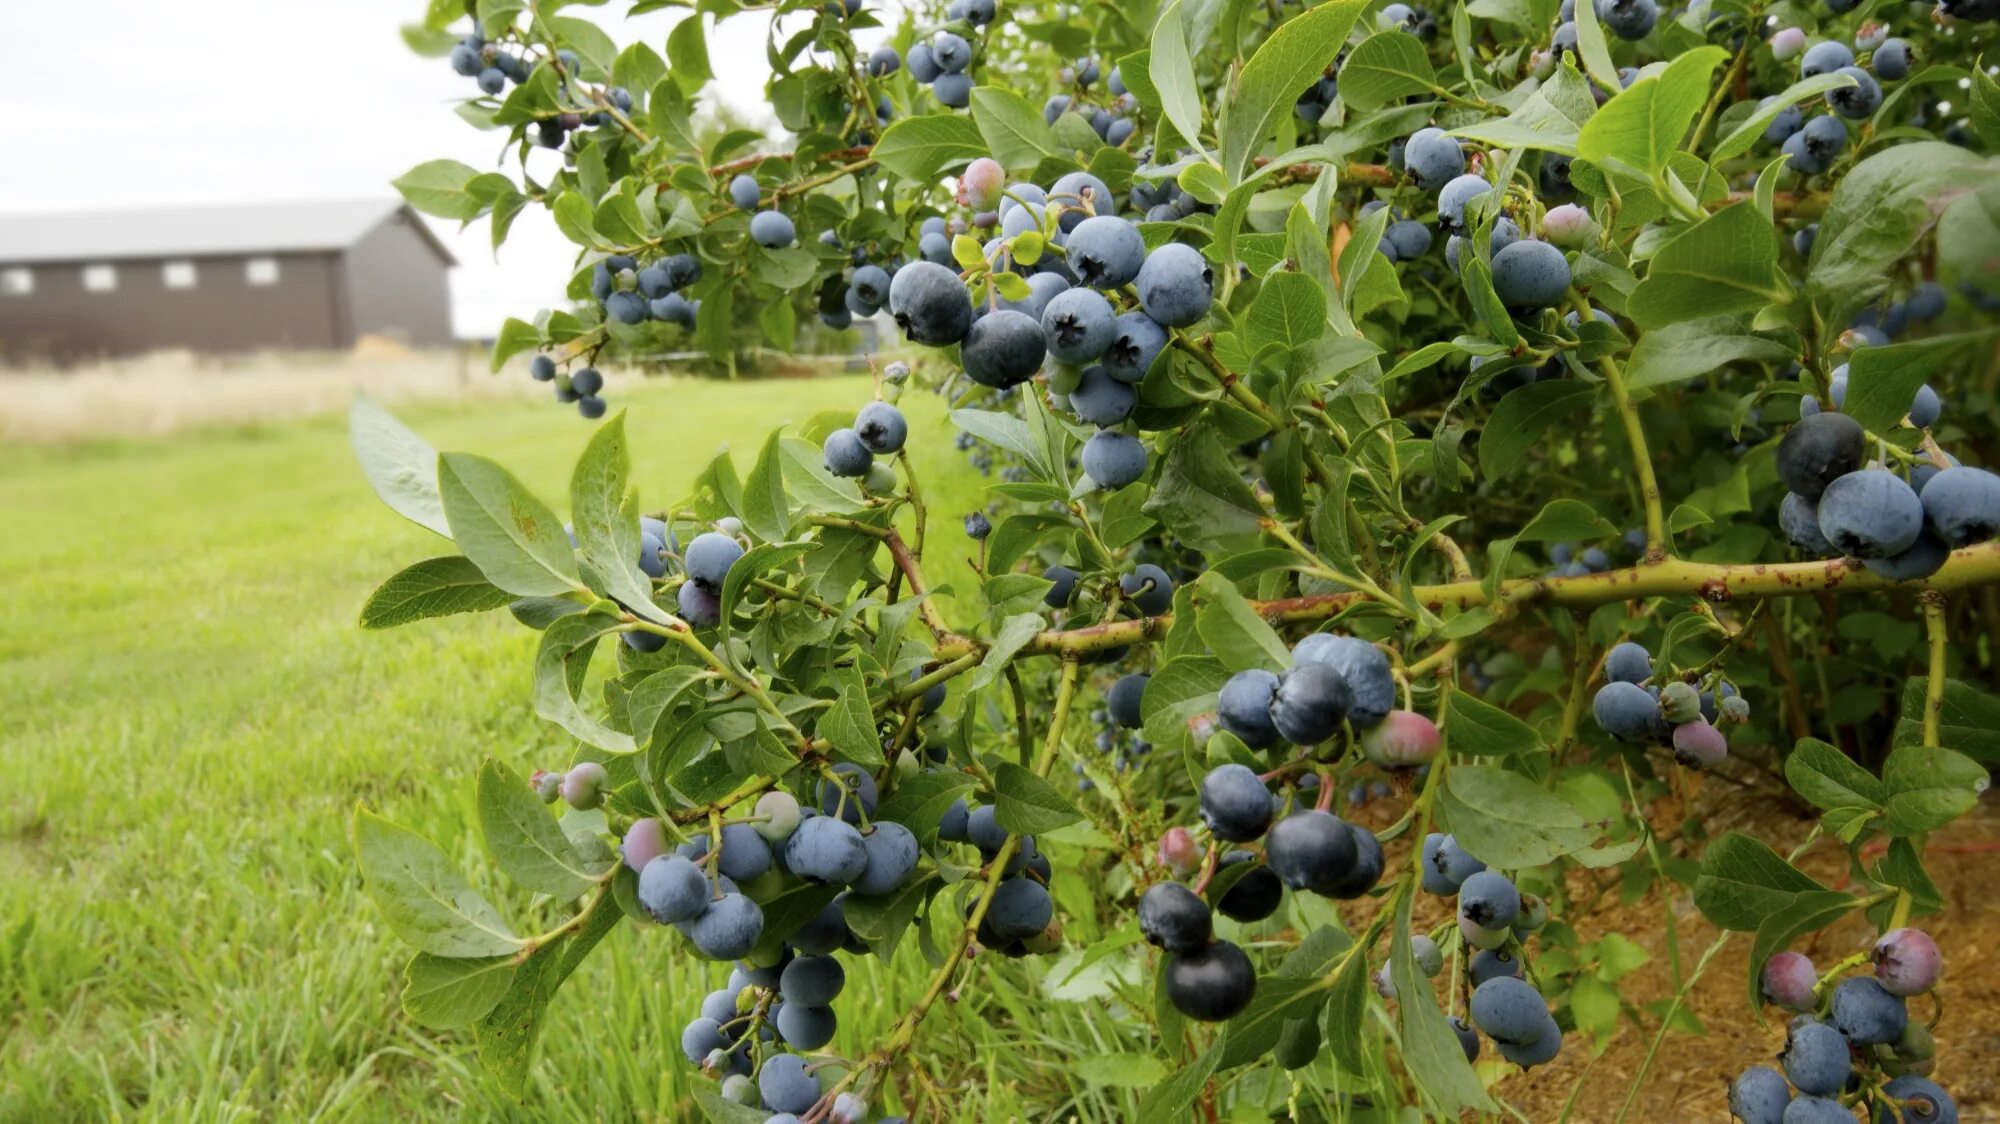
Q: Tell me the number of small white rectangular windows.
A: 4